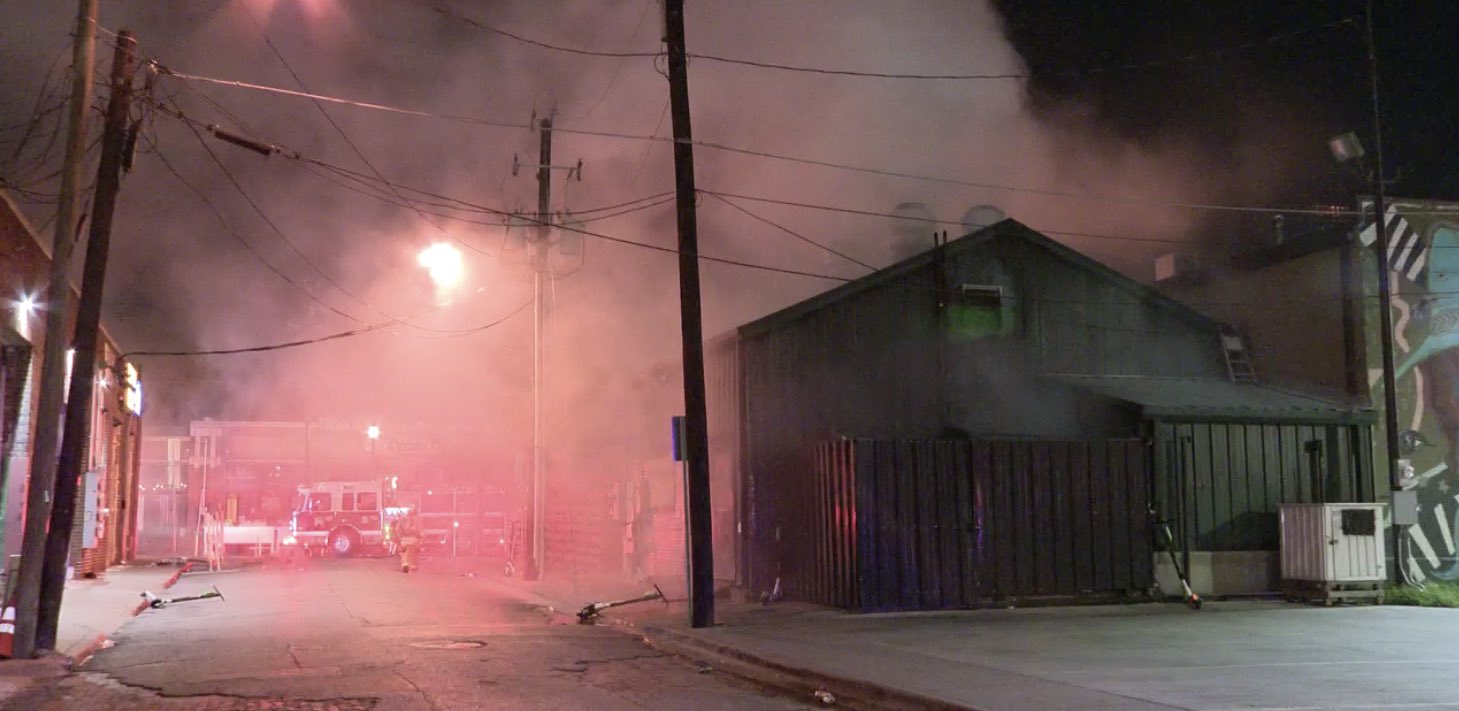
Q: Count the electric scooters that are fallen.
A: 2